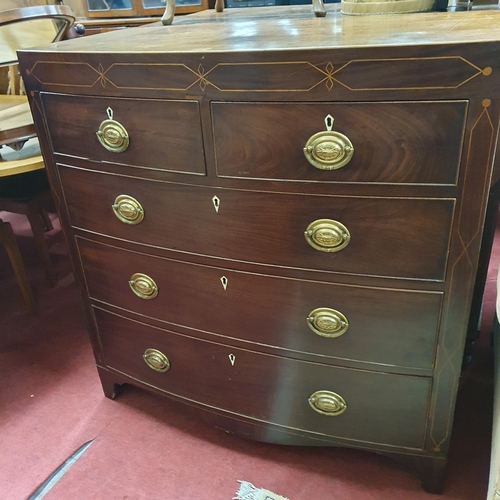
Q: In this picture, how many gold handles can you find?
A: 8